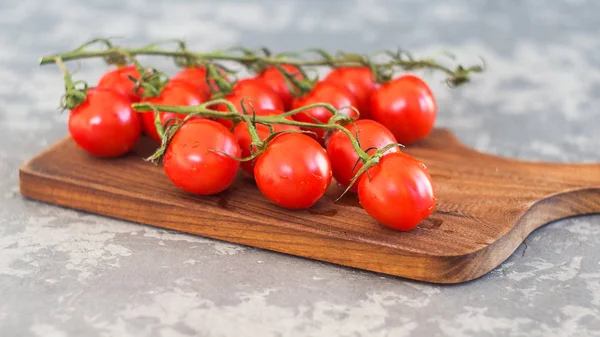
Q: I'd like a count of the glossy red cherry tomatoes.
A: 14